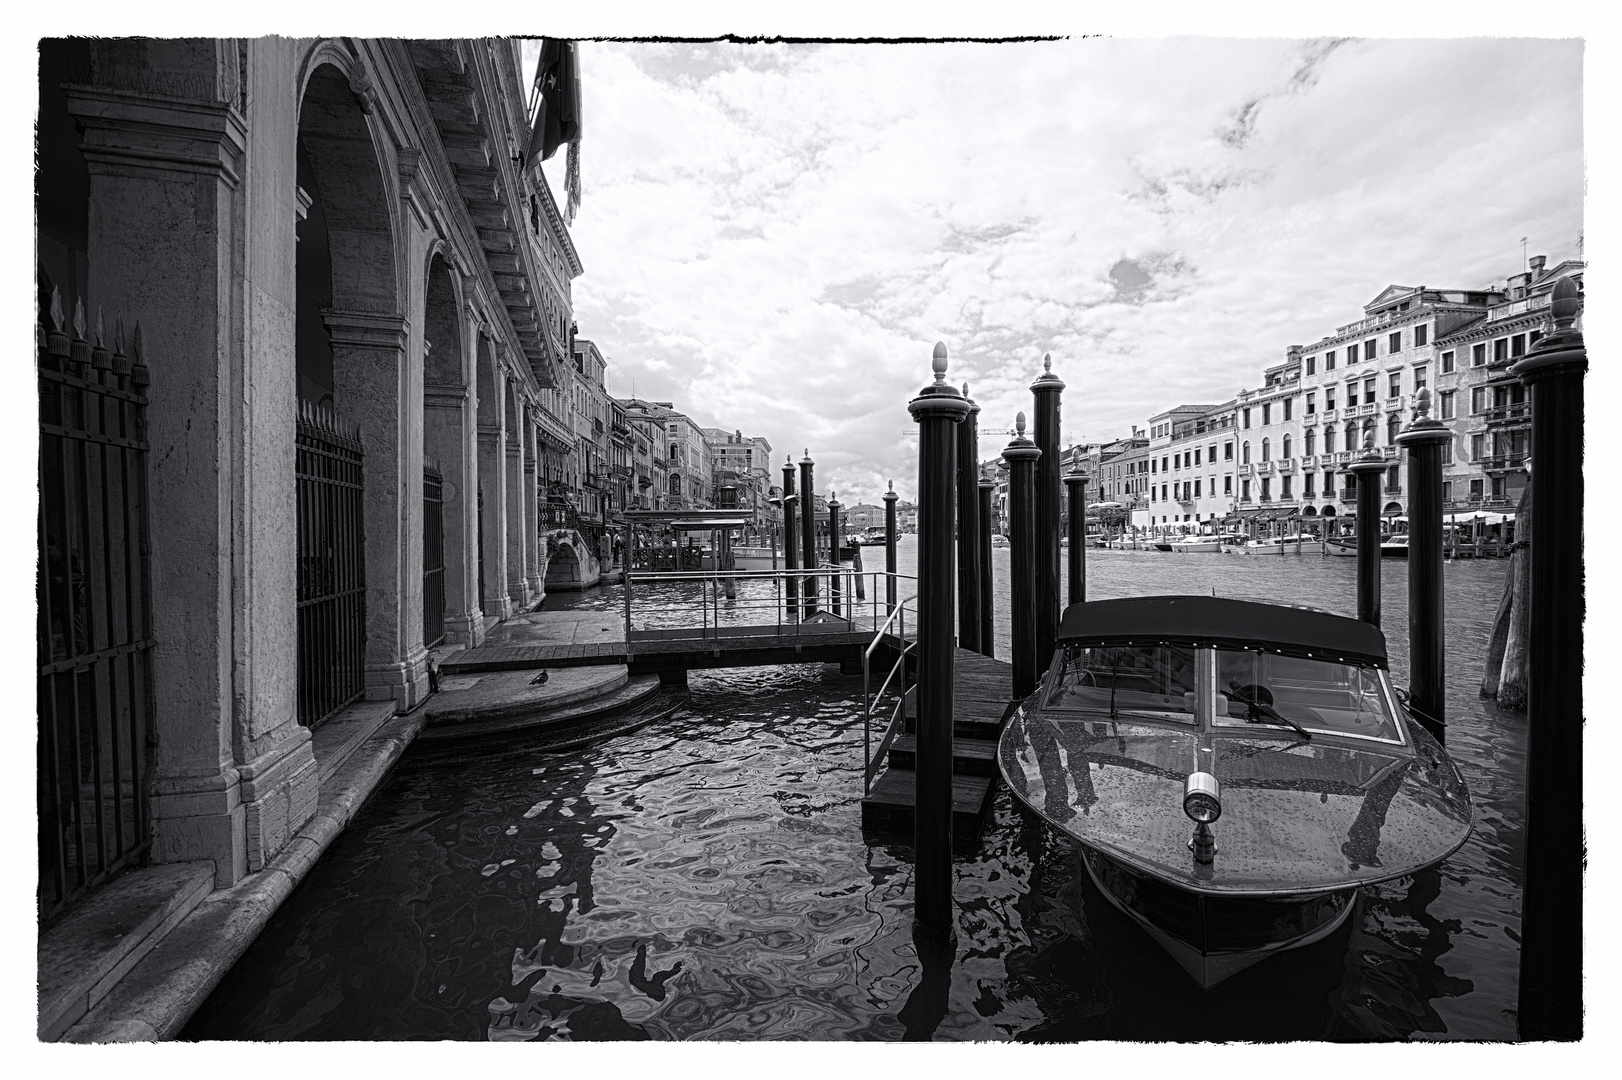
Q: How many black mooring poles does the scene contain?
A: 13